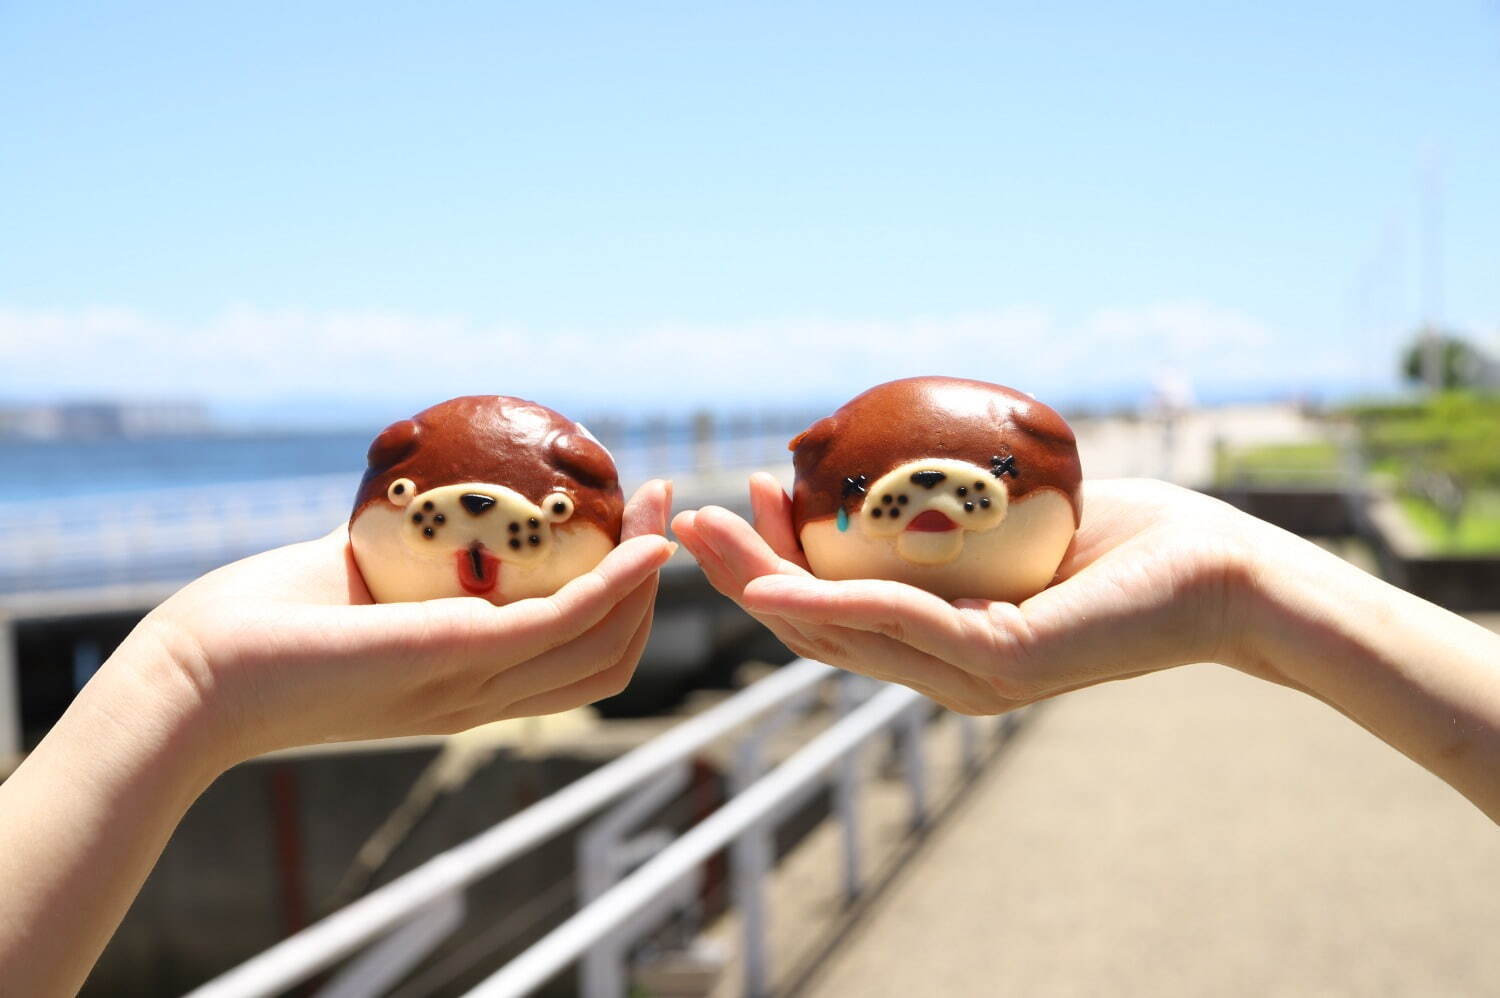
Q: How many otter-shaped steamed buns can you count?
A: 2